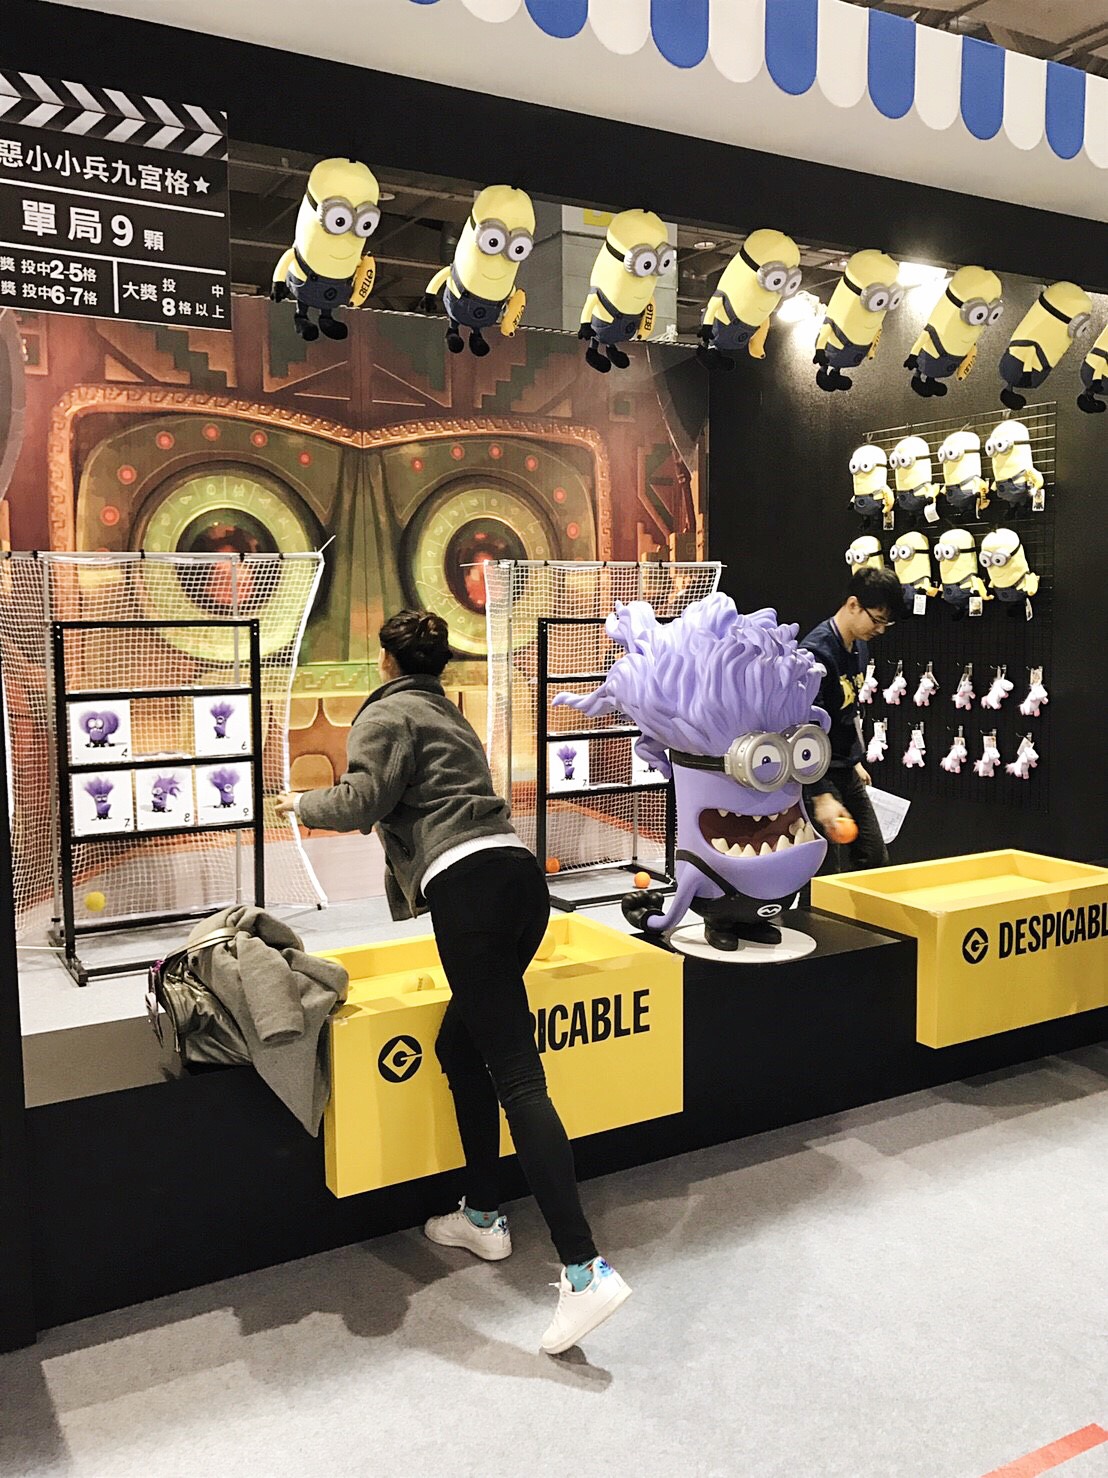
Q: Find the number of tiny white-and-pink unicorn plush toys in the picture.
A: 11